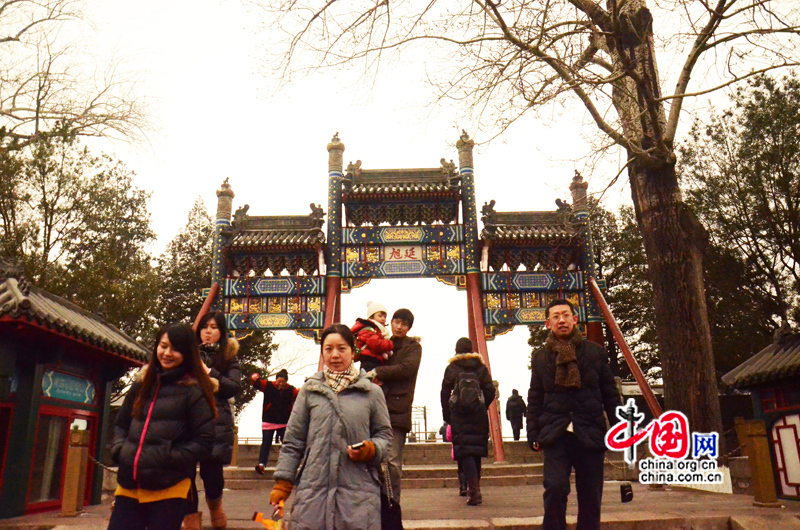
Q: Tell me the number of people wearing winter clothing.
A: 9